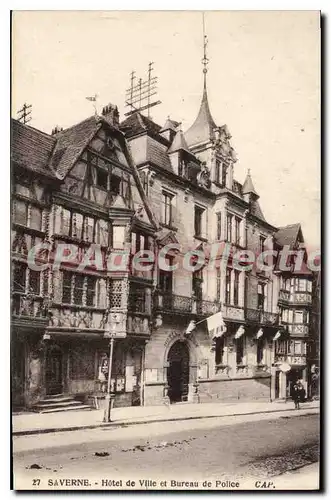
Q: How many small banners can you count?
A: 1